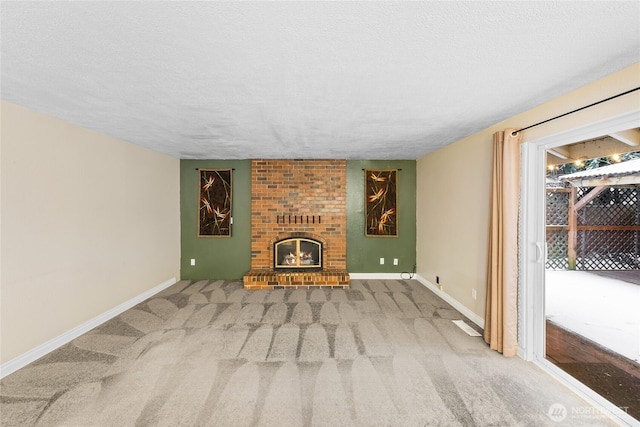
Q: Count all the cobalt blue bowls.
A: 0